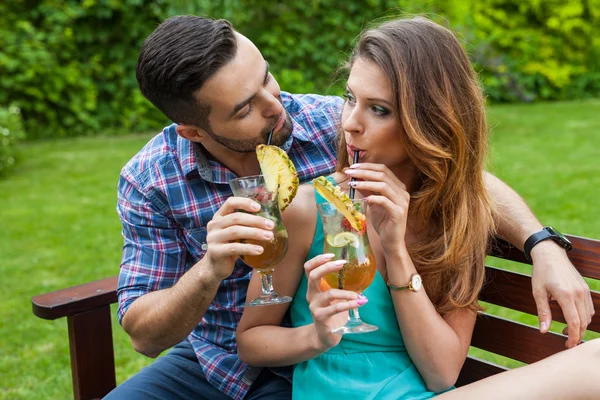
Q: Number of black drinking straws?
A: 2